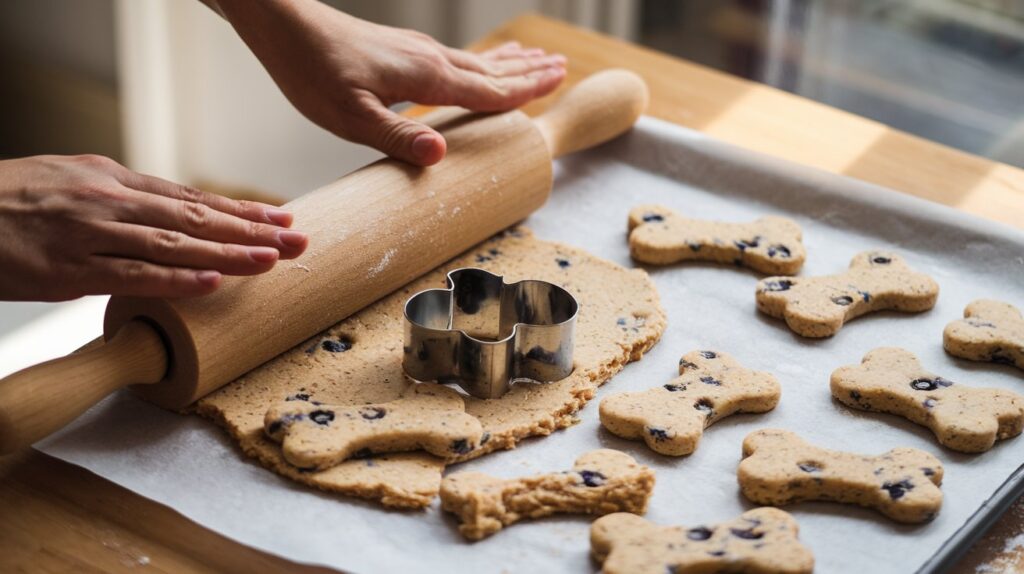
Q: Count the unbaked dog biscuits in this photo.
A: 9